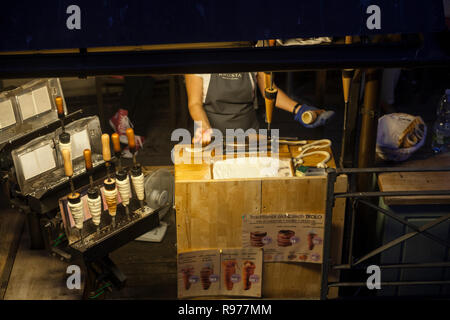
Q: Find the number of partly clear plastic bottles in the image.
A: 1